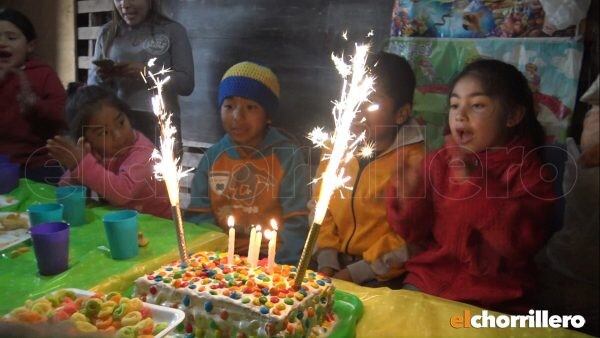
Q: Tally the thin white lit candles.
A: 5